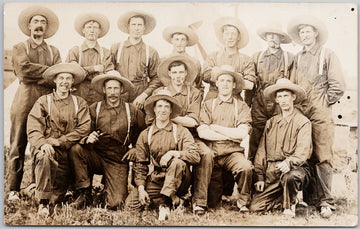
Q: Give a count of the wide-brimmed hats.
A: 13